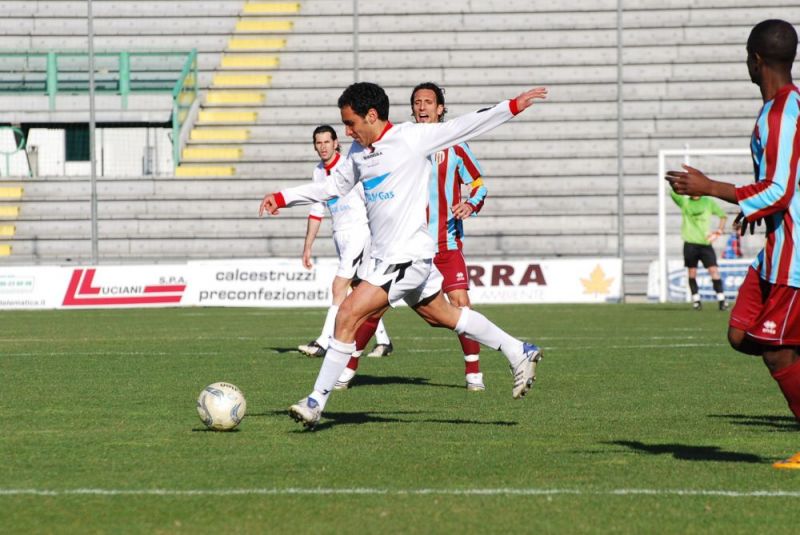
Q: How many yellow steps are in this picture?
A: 14